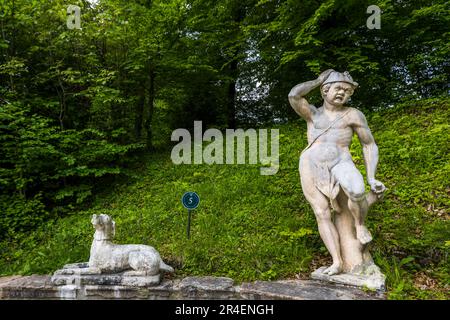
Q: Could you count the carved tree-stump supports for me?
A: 1